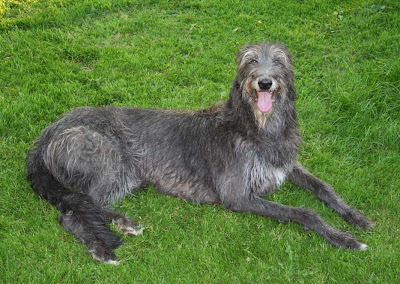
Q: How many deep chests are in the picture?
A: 1